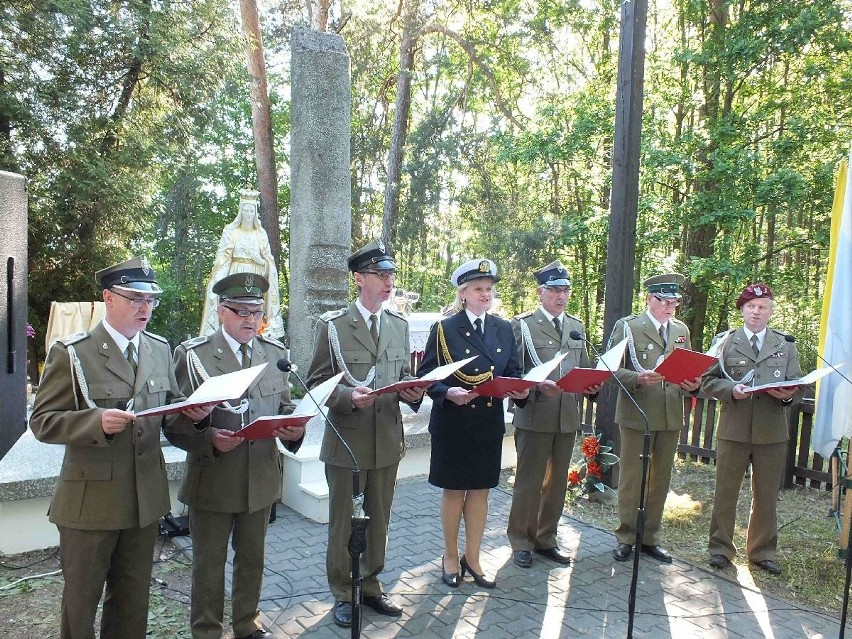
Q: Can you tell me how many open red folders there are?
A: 7